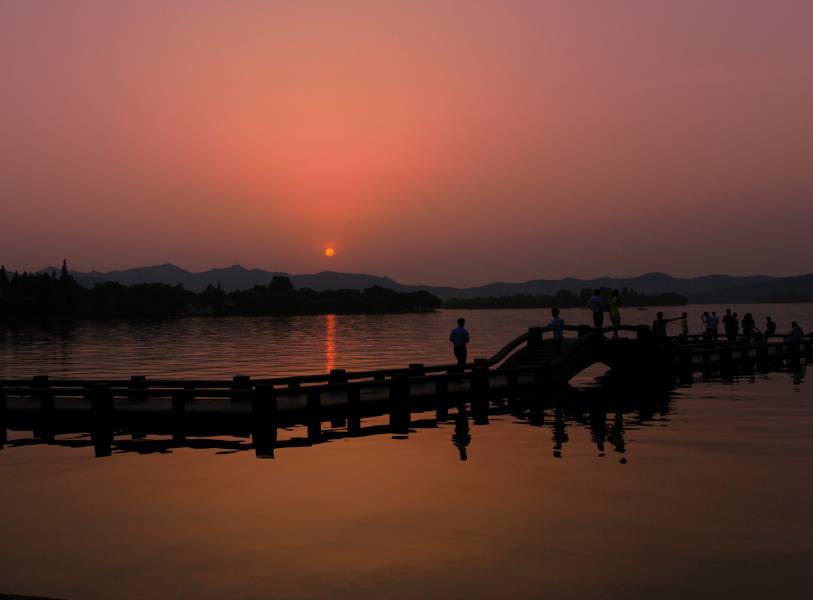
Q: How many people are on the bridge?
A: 13